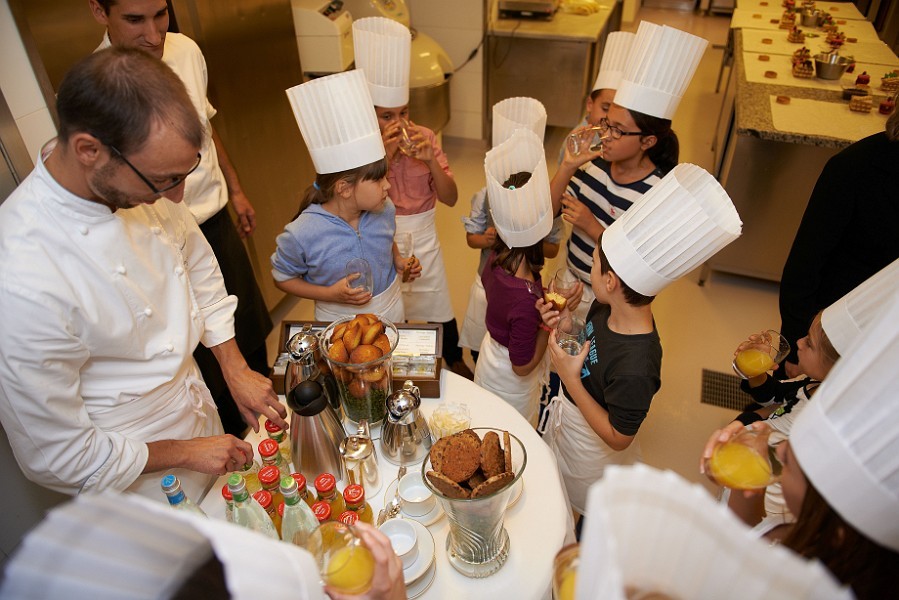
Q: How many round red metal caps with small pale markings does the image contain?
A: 11